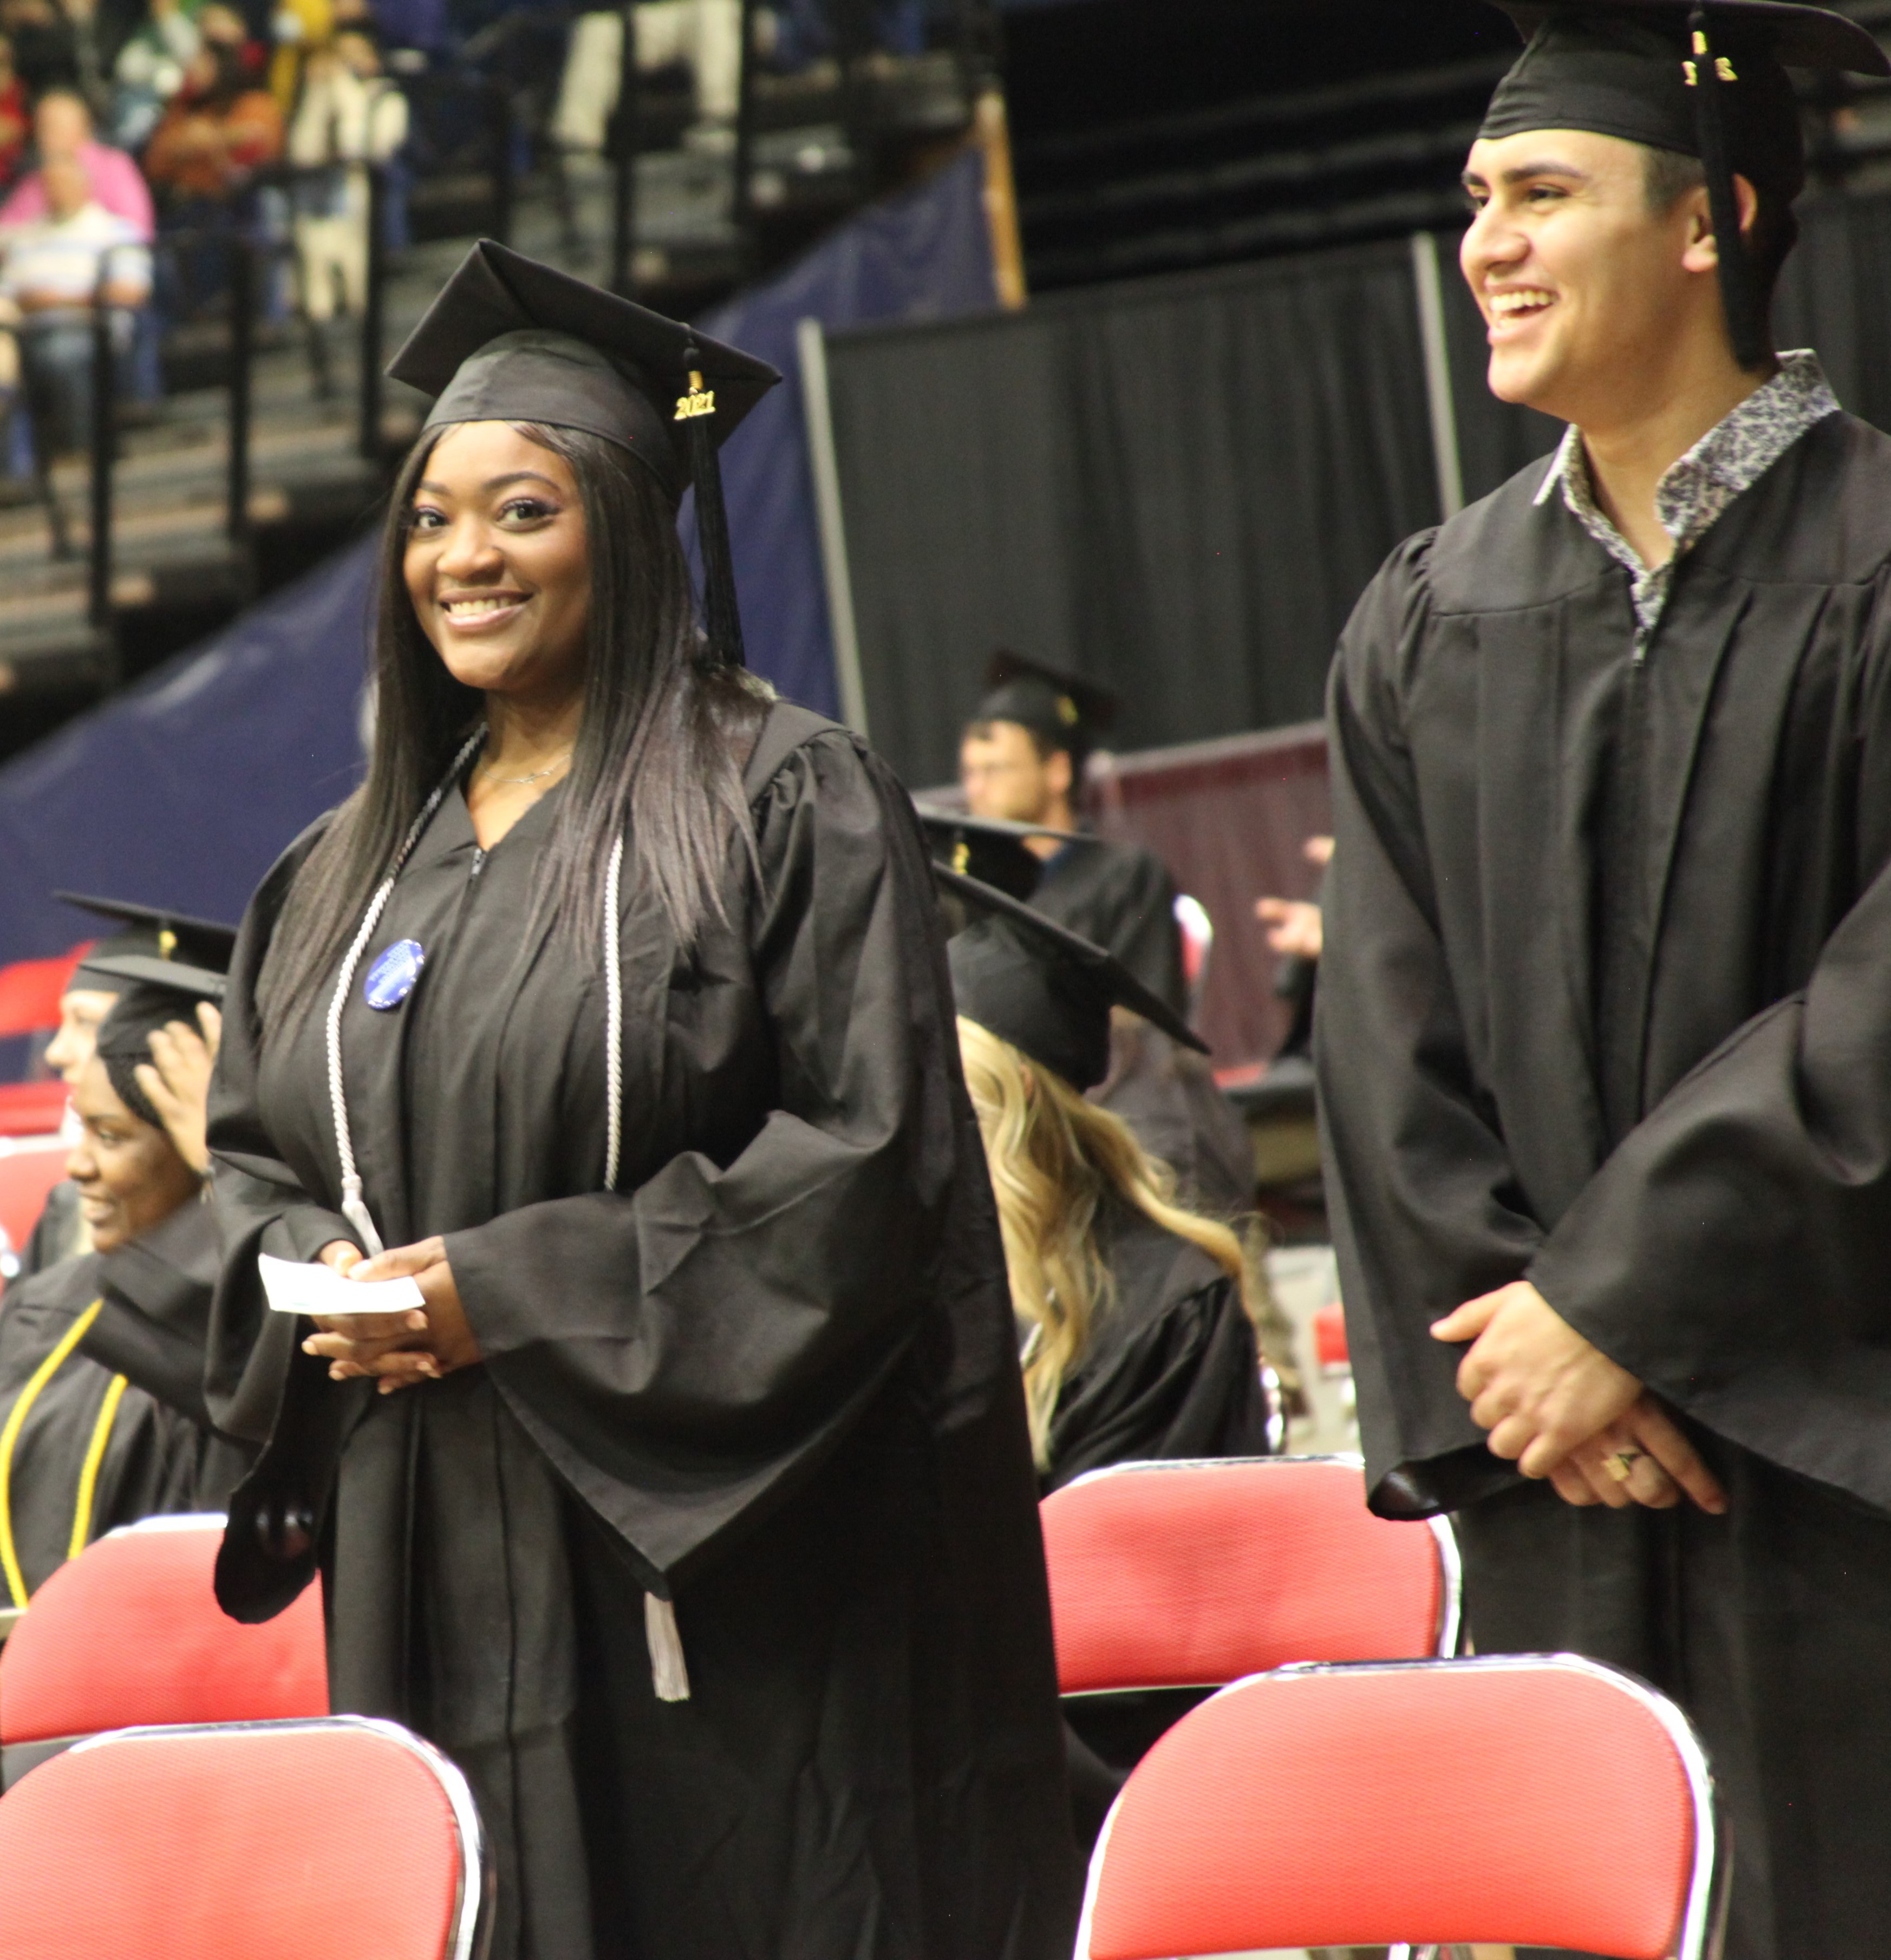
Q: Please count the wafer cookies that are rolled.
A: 0